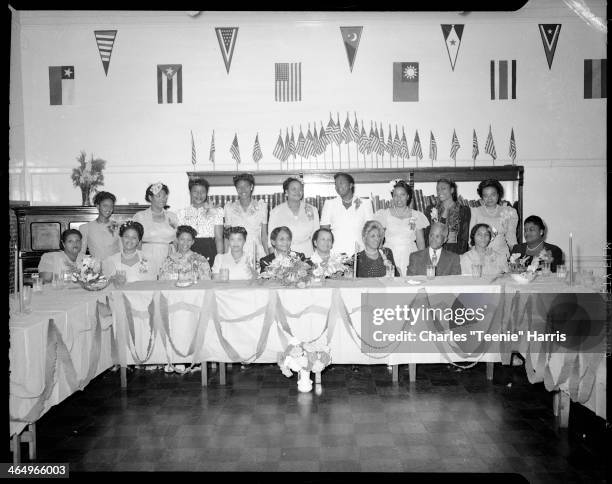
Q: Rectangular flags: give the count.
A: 6